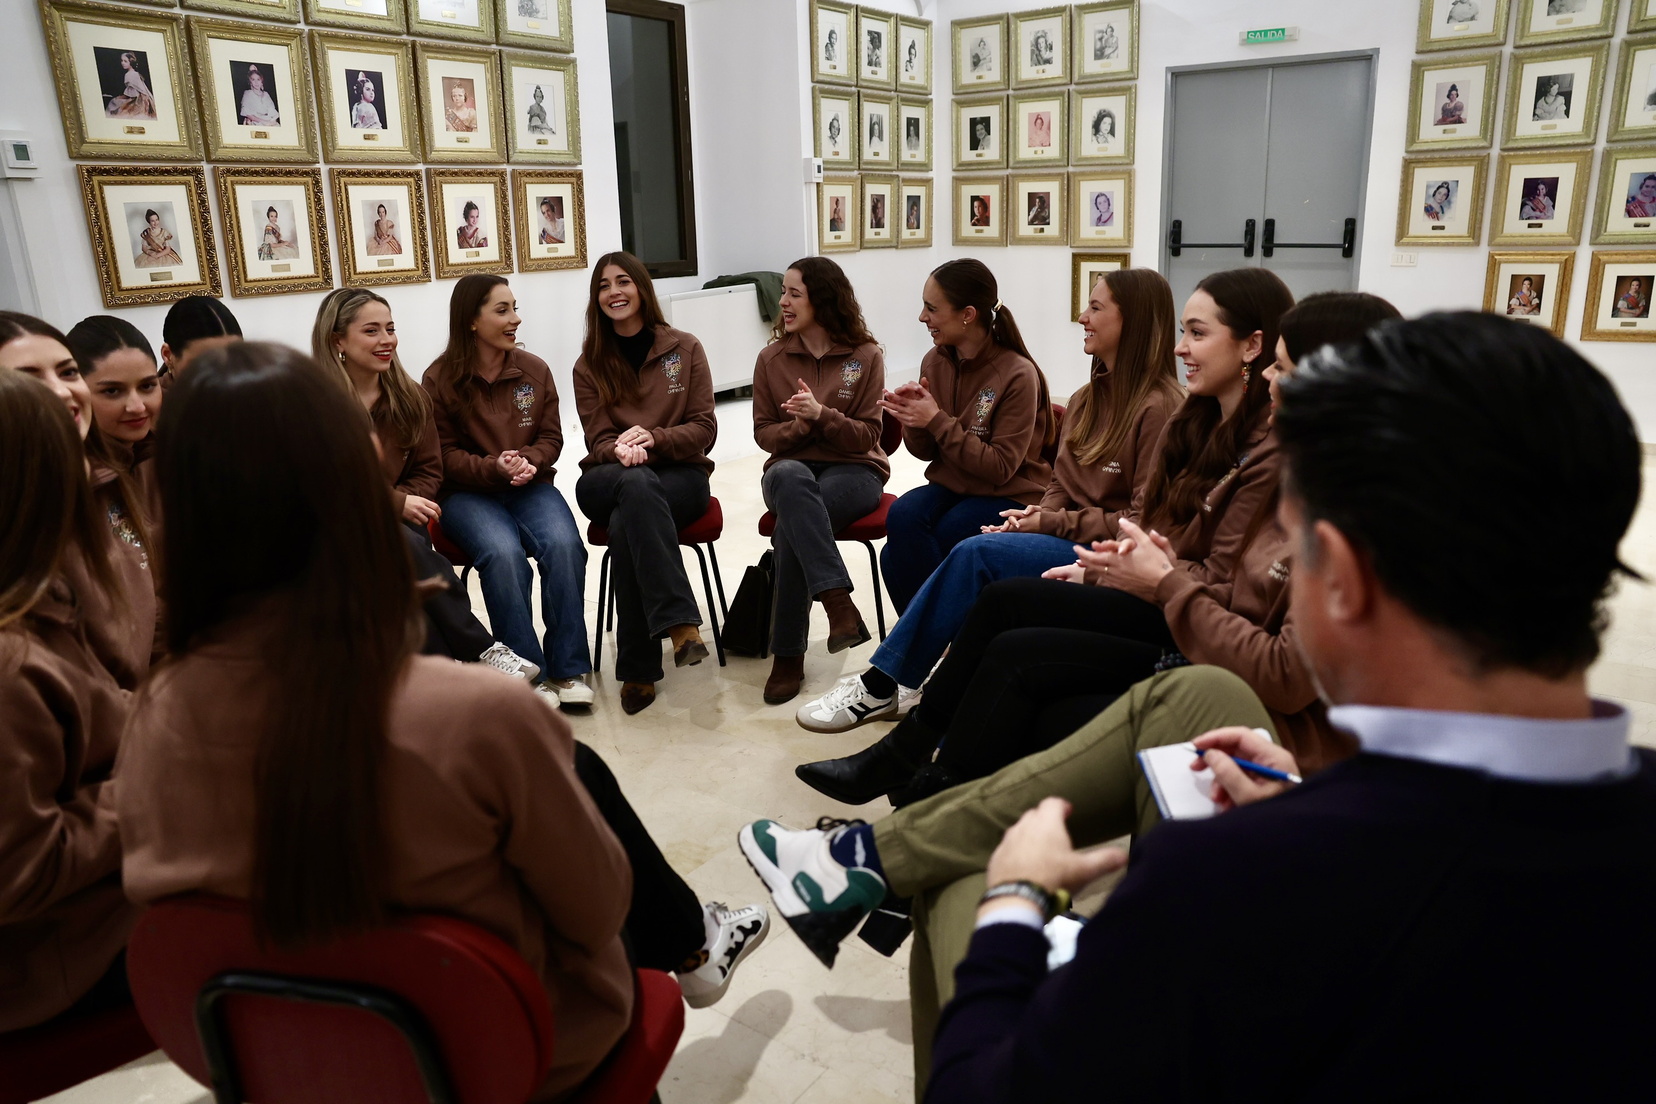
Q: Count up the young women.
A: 13